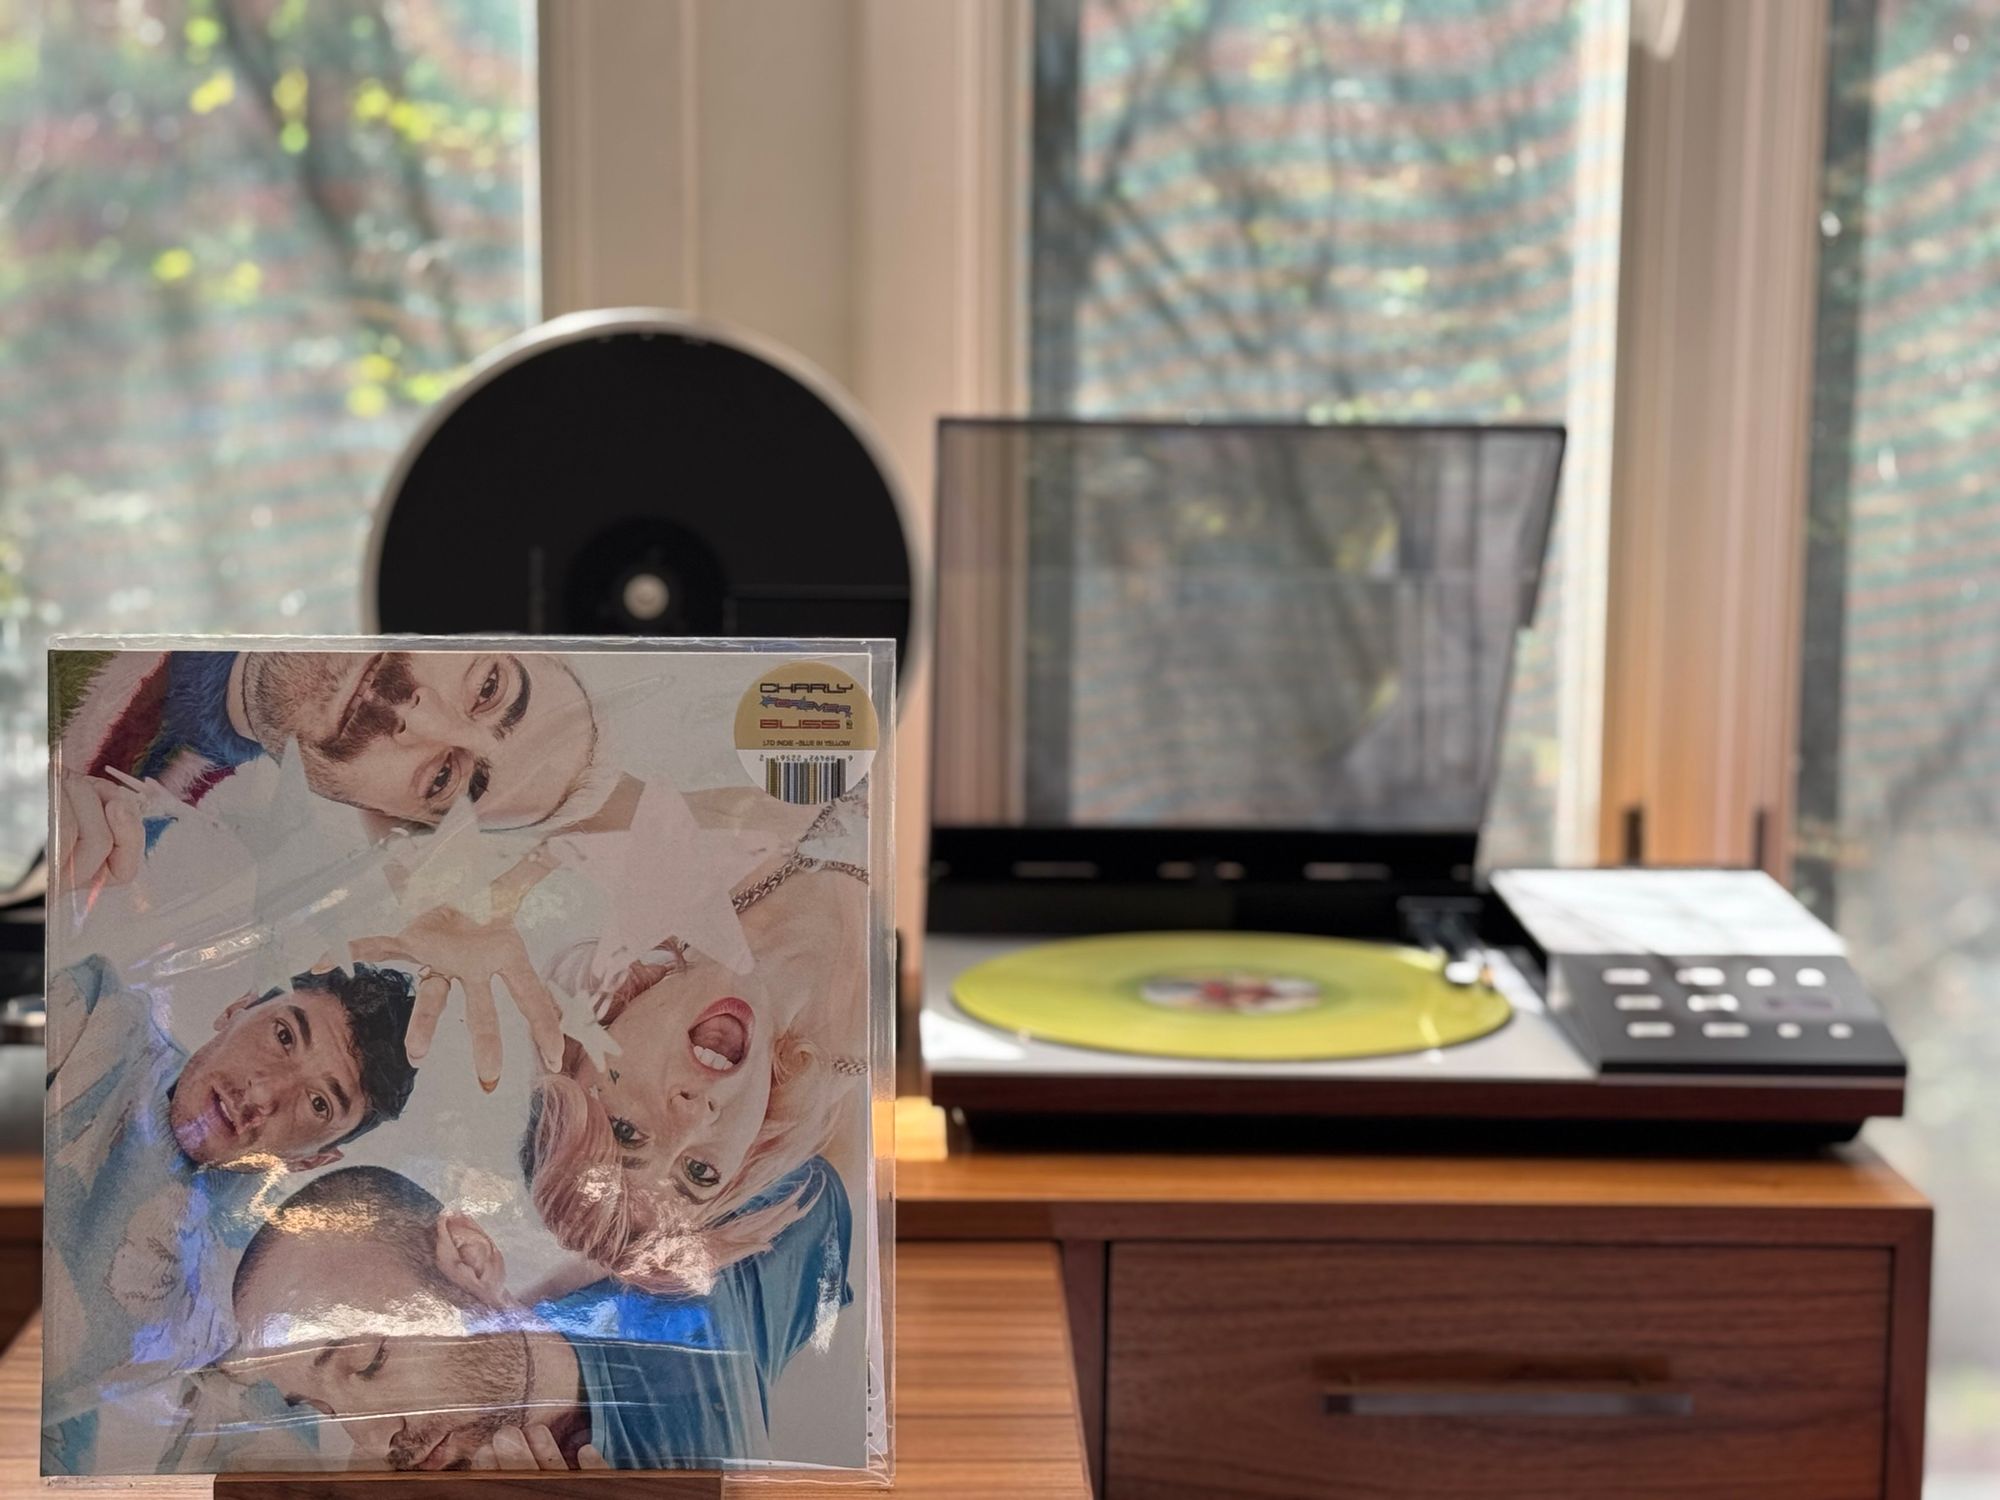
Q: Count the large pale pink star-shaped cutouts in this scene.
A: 1